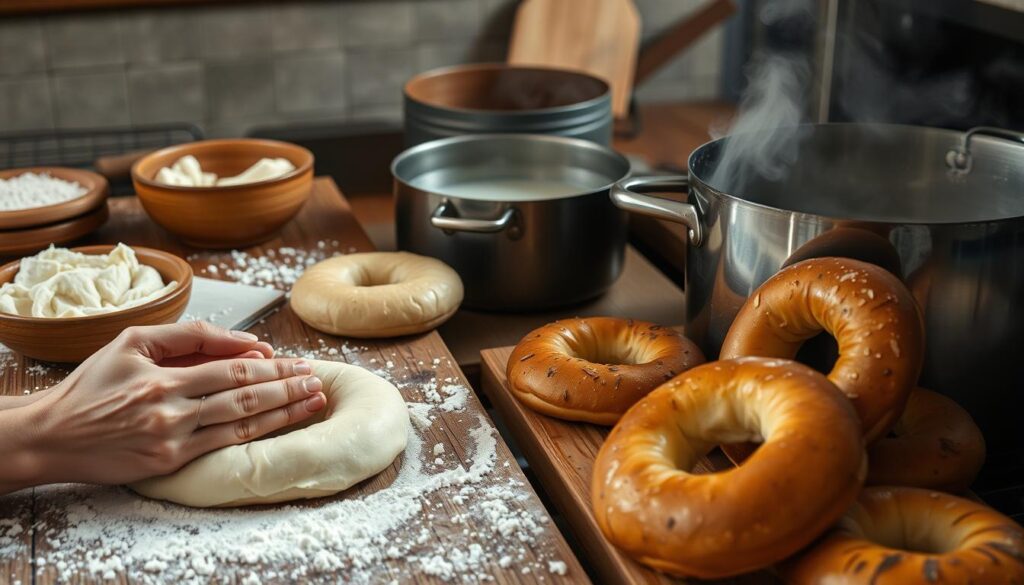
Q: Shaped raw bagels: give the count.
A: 2